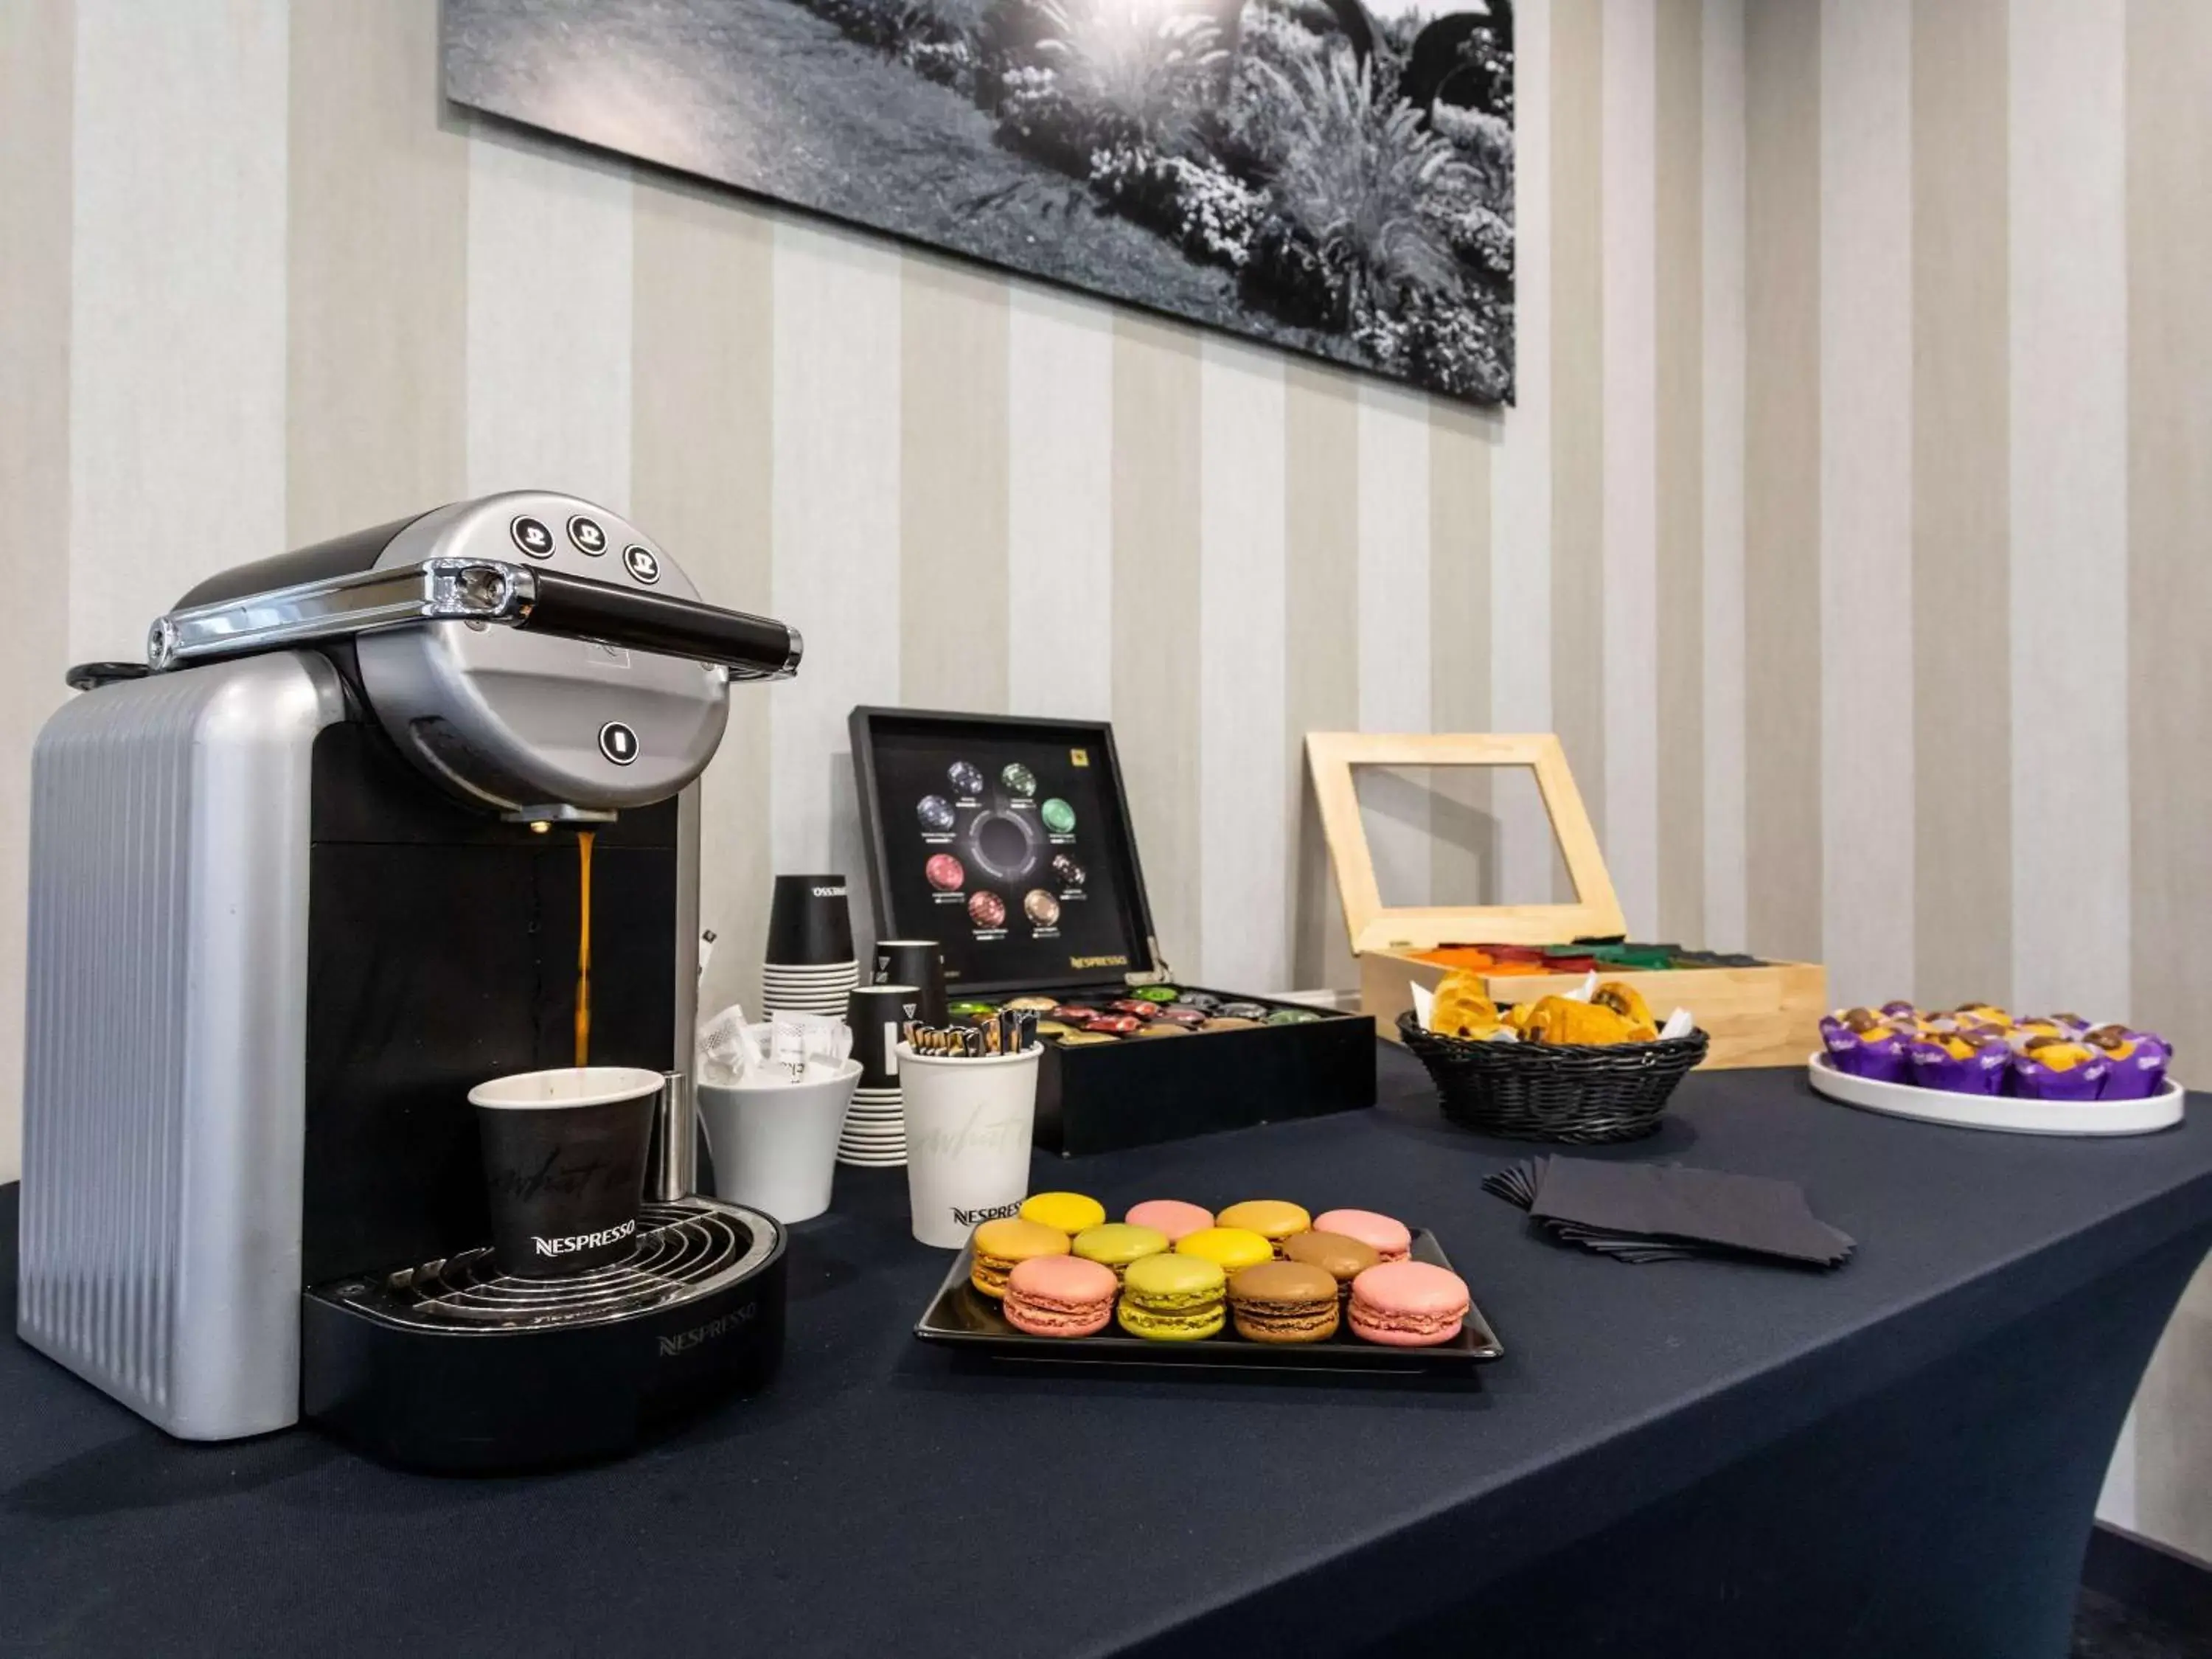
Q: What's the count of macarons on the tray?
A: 12